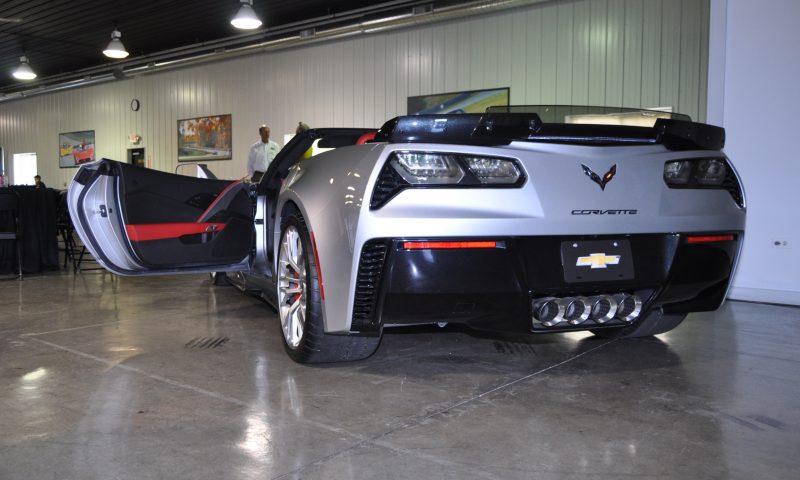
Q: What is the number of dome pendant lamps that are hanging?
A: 3